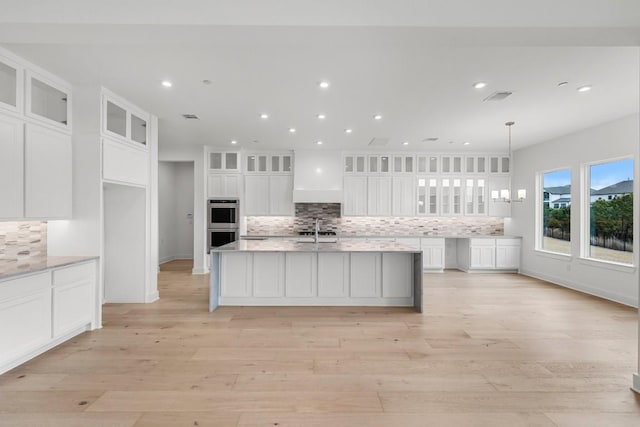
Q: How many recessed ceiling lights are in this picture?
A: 13